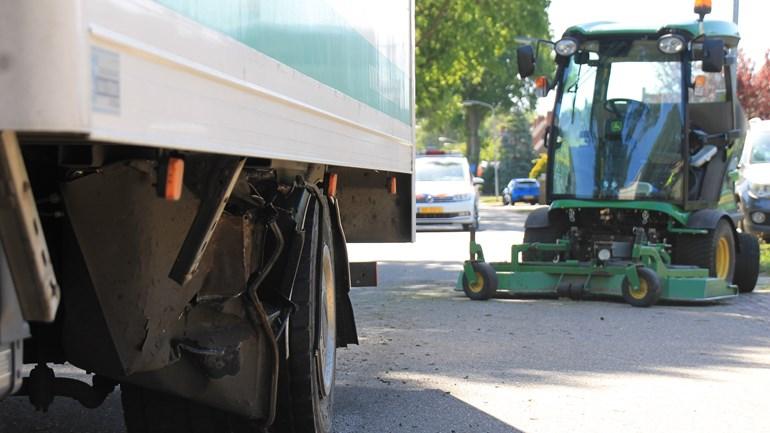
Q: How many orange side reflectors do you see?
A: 3